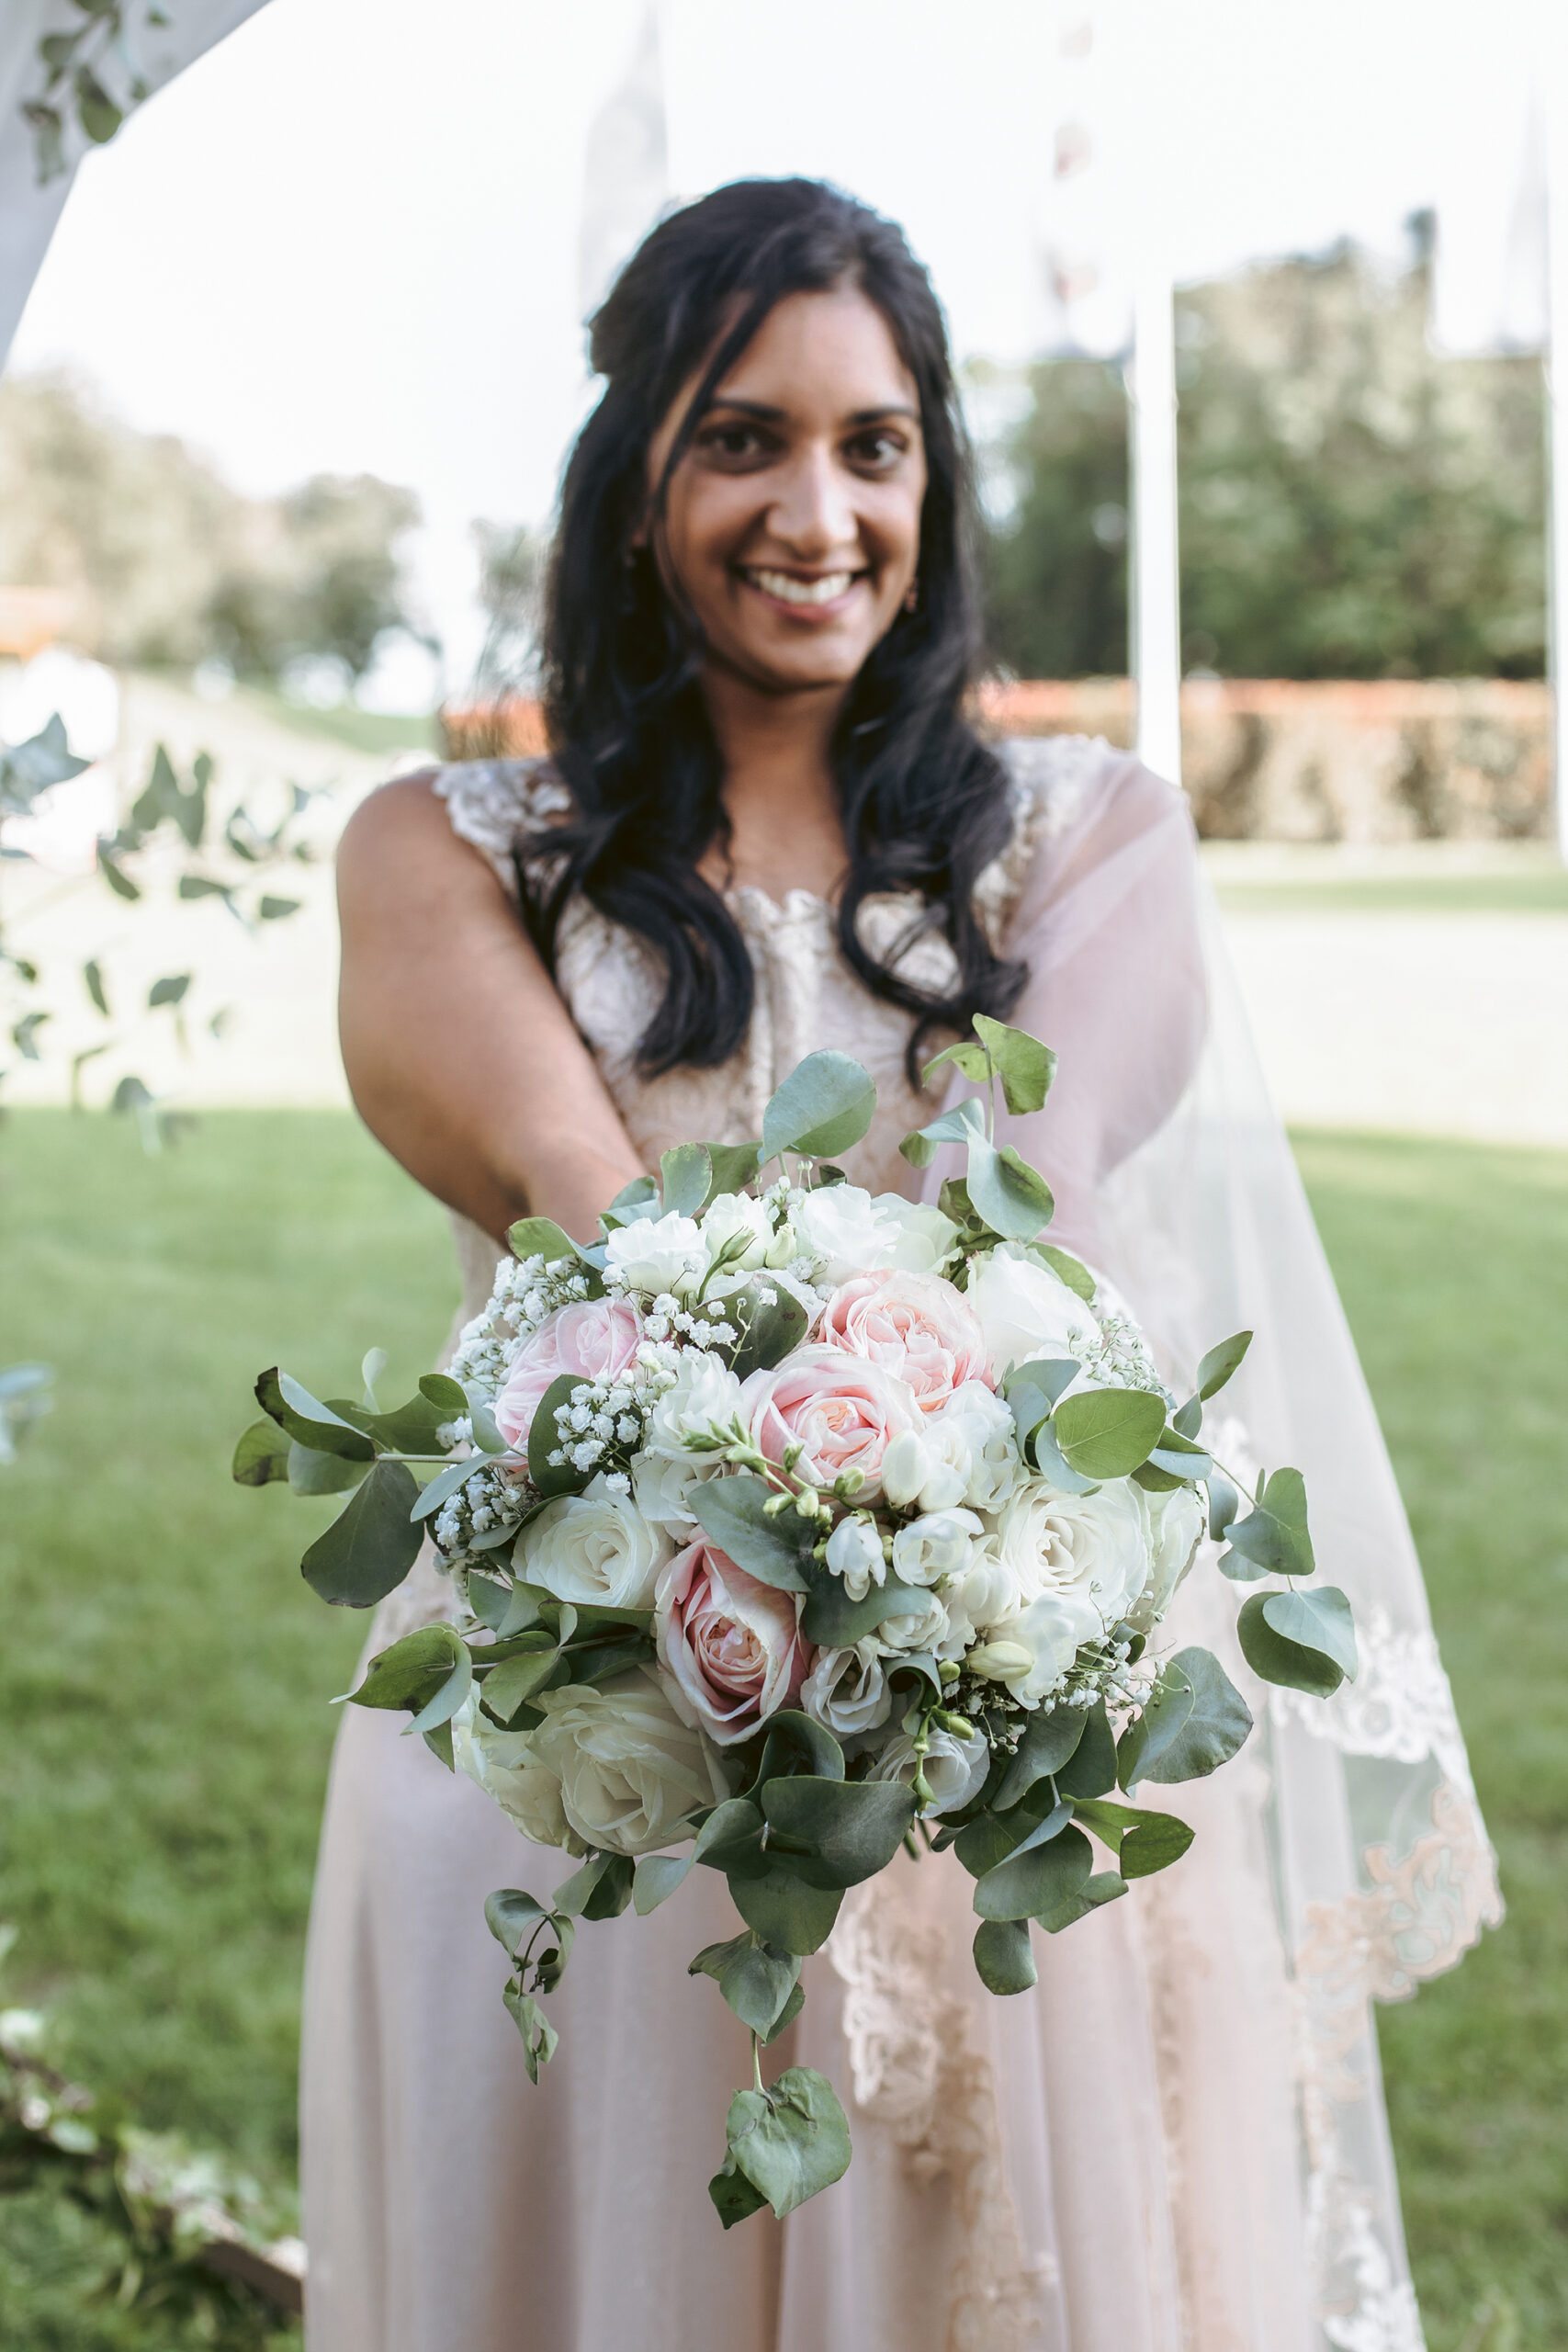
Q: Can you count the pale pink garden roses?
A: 4